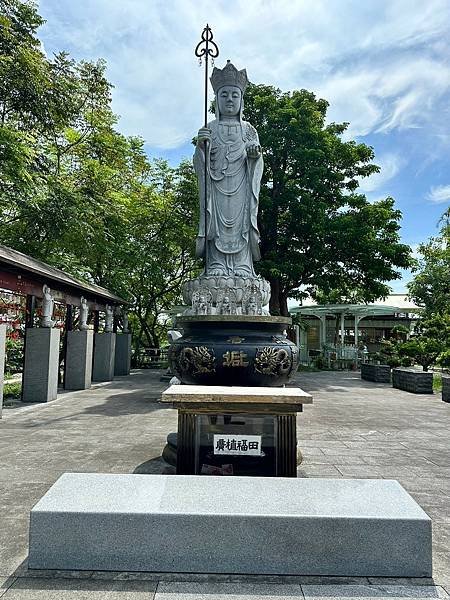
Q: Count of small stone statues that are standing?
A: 4